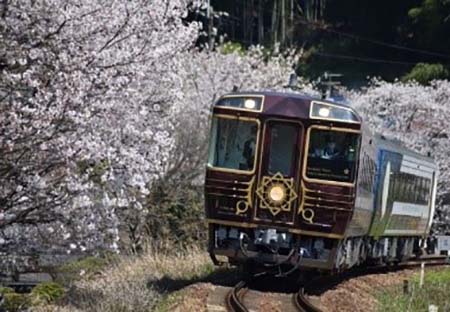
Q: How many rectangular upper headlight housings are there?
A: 2